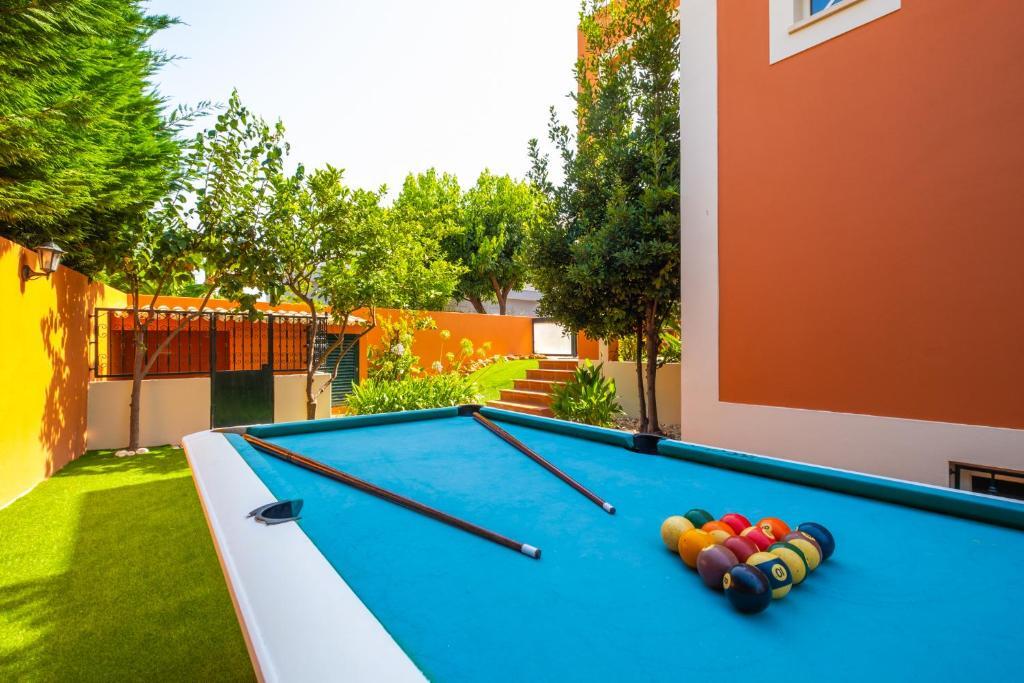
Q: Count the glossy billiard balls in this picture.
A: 14